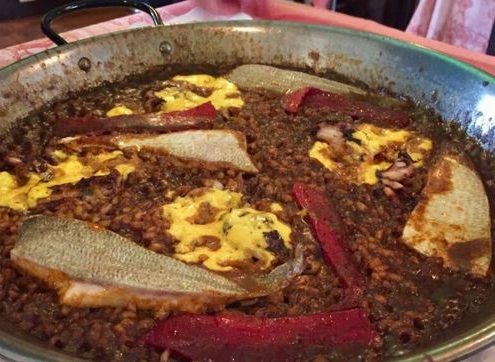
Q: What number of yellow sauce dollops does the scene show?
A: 4